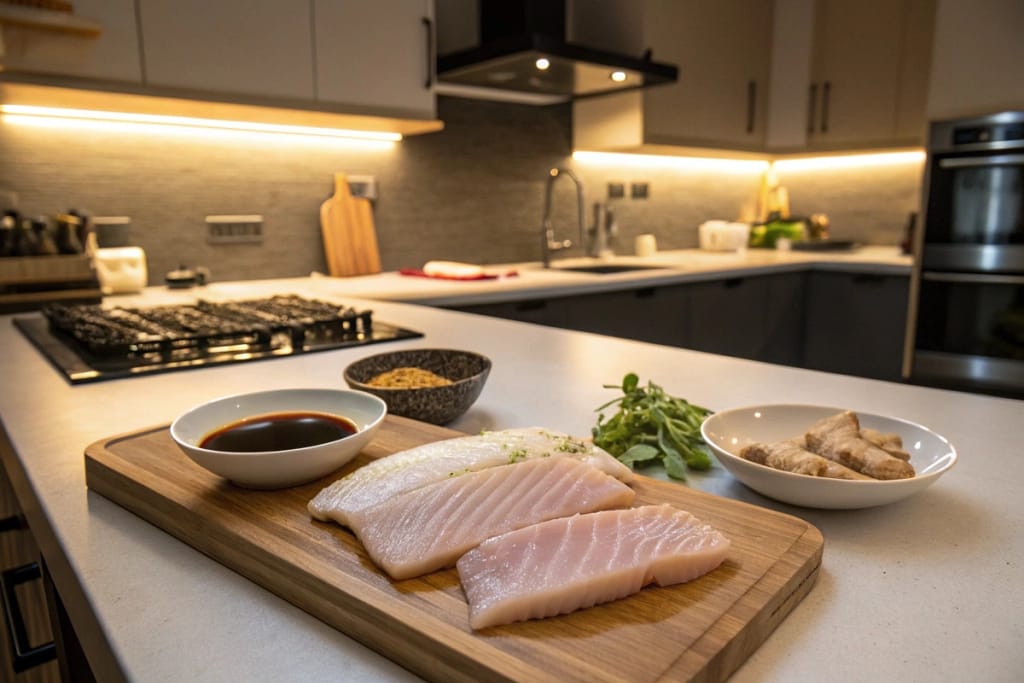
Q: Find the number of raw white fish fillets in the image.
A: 3